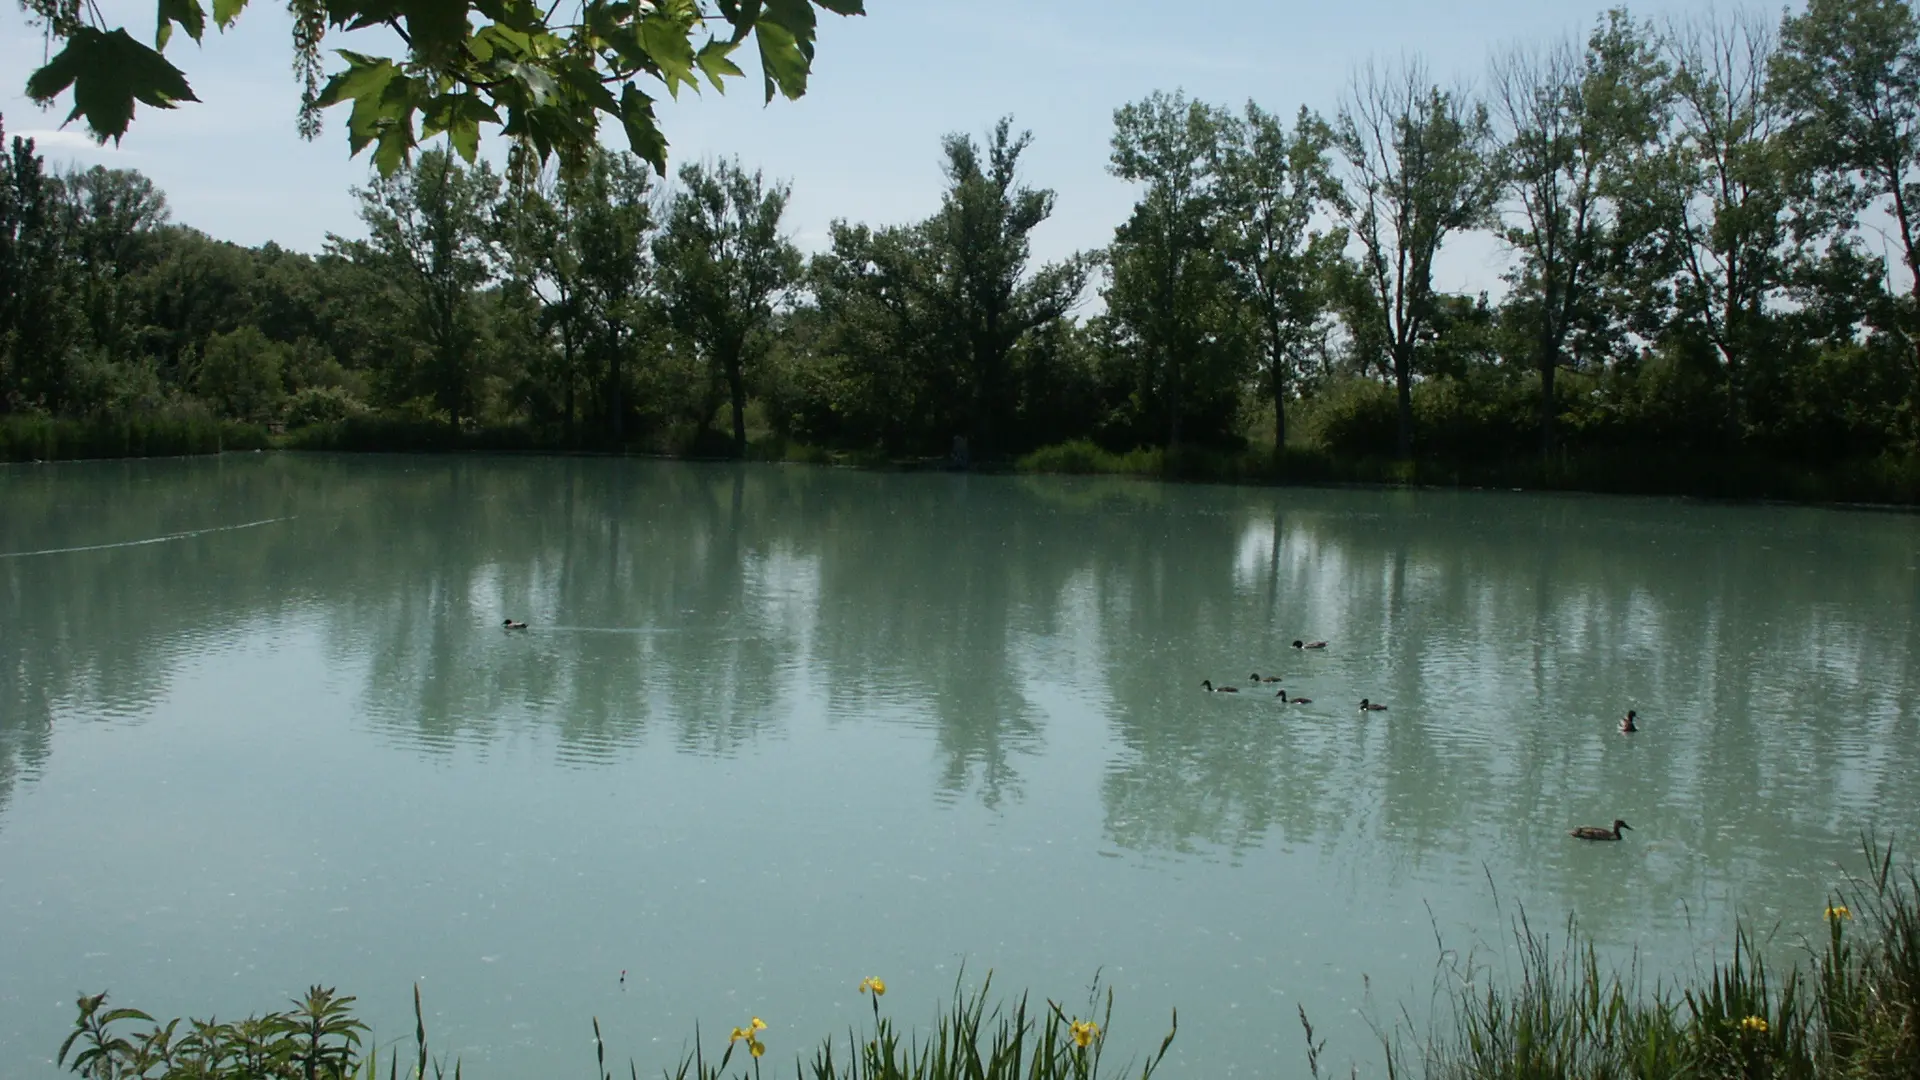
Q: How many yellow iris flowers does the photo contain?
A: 5